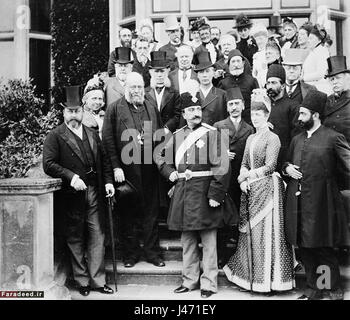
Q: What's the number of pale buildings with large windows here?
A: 1